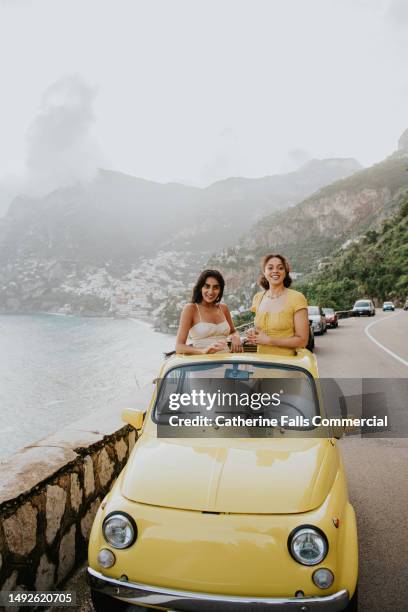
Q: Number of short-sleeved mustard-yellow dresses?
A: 1